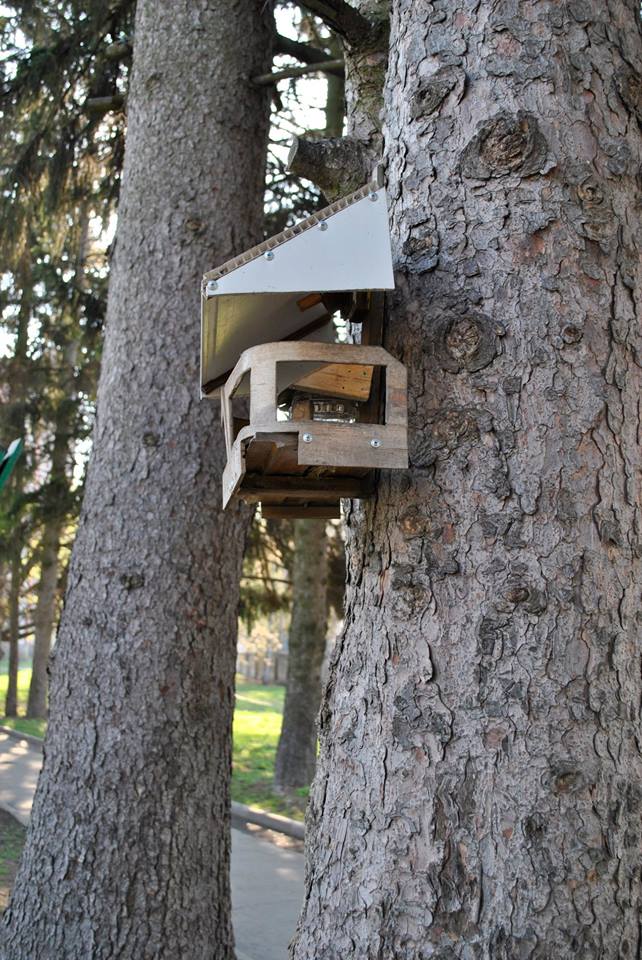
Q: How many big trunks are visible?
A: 2